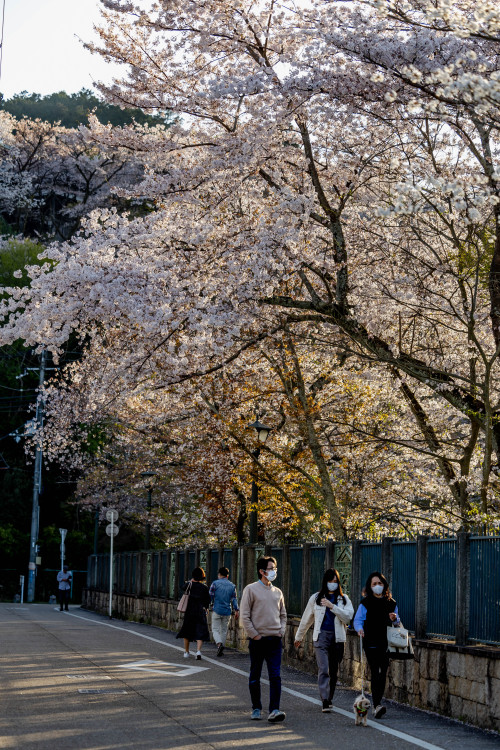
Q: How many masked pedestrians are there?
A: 3